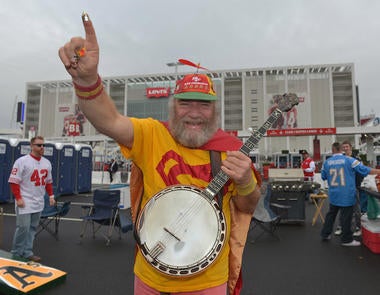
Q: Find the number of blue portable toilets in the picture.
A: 5